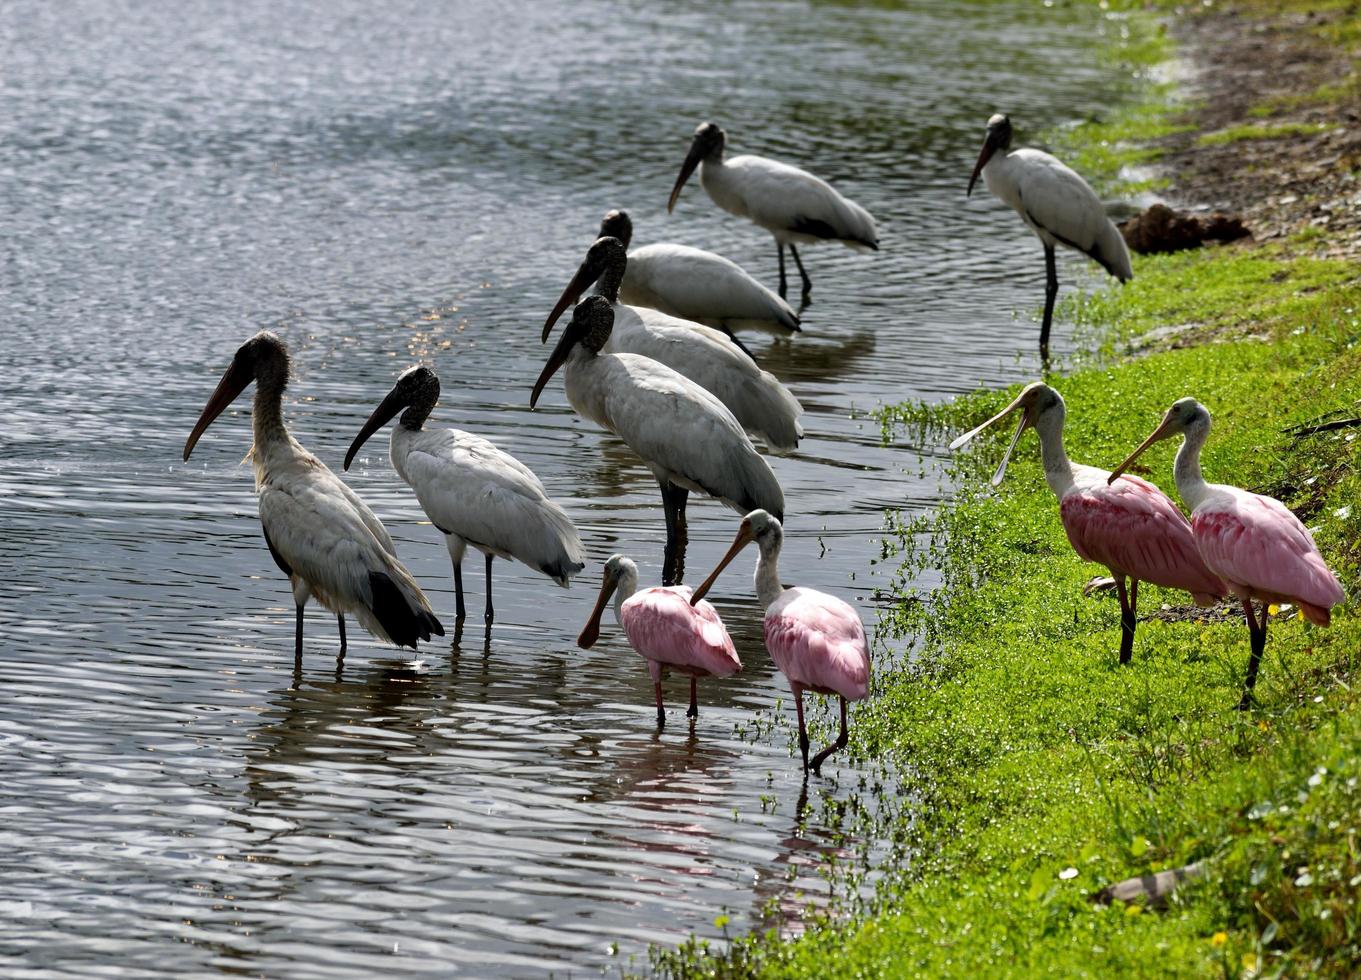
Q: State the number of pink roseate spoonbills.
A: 4